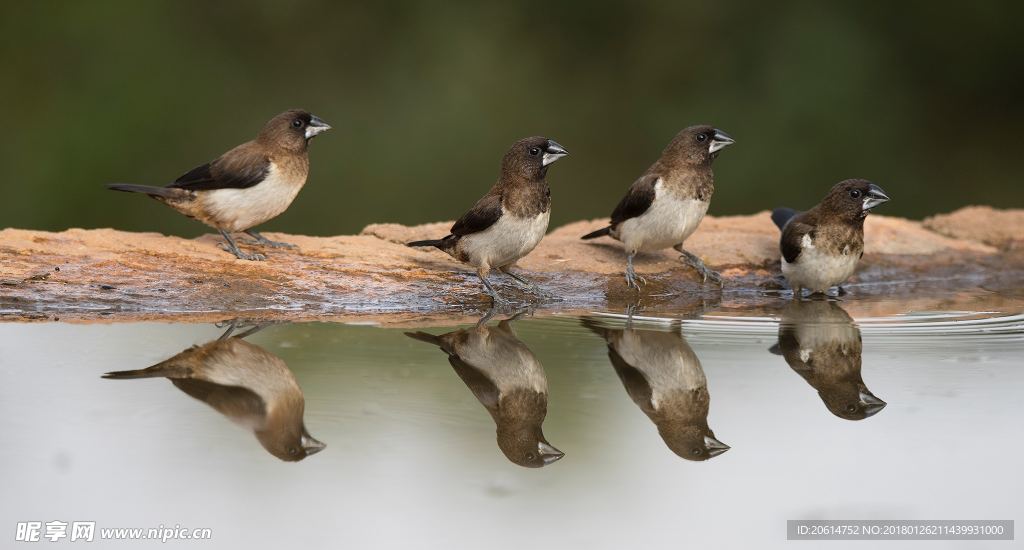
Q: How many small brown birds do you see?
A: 4